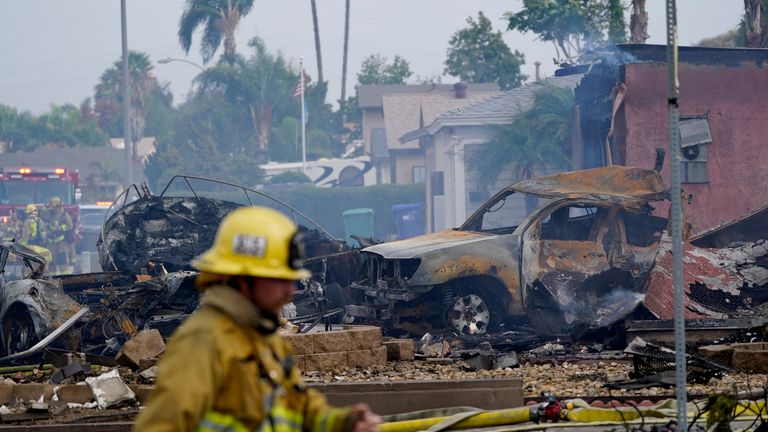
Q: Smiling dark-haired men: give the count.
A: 0